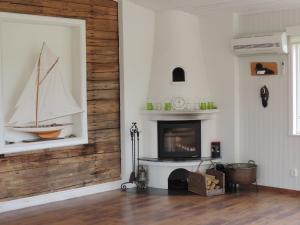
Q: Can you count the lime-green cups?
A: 4